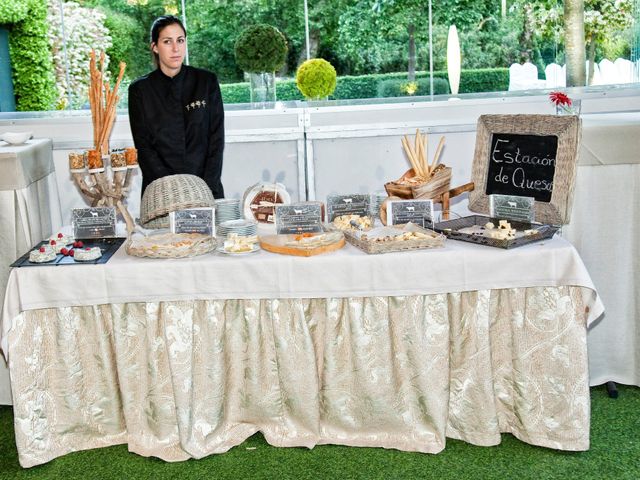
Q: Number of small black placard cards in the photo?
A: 6